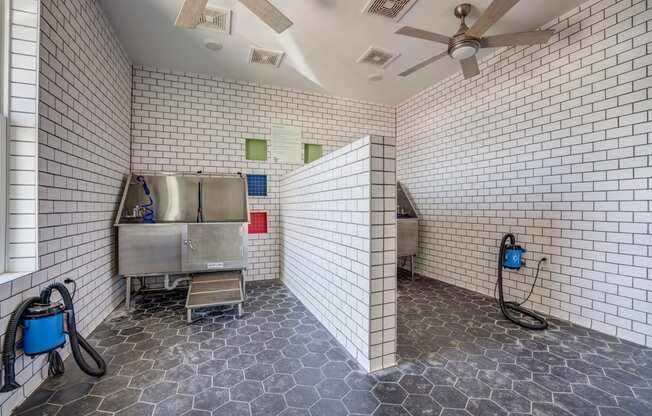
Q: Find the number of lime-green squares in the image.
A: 2